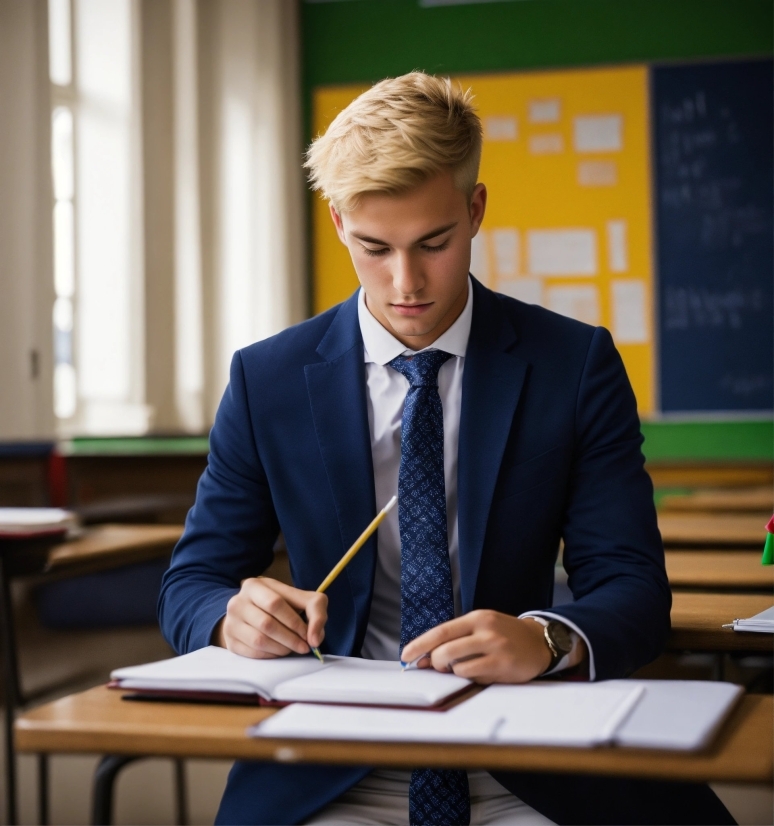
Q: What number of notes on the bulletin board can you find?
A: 12